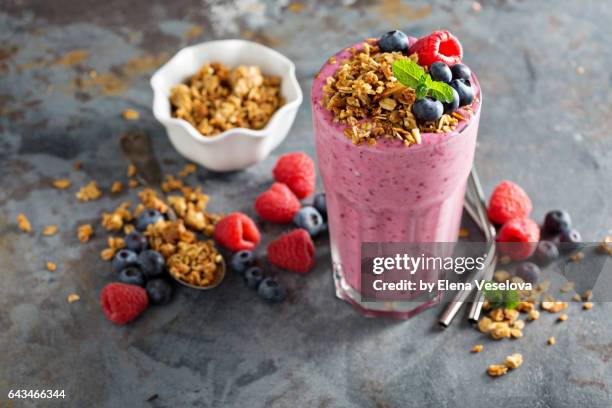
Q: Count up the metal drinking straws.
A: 2